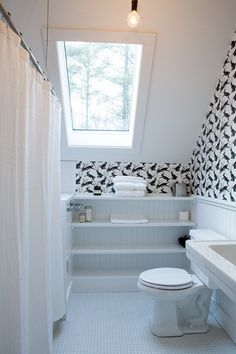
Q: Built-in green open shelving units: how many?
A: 0